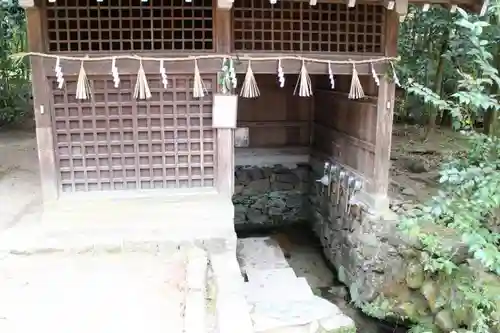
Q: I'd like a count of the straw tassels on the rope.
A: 6